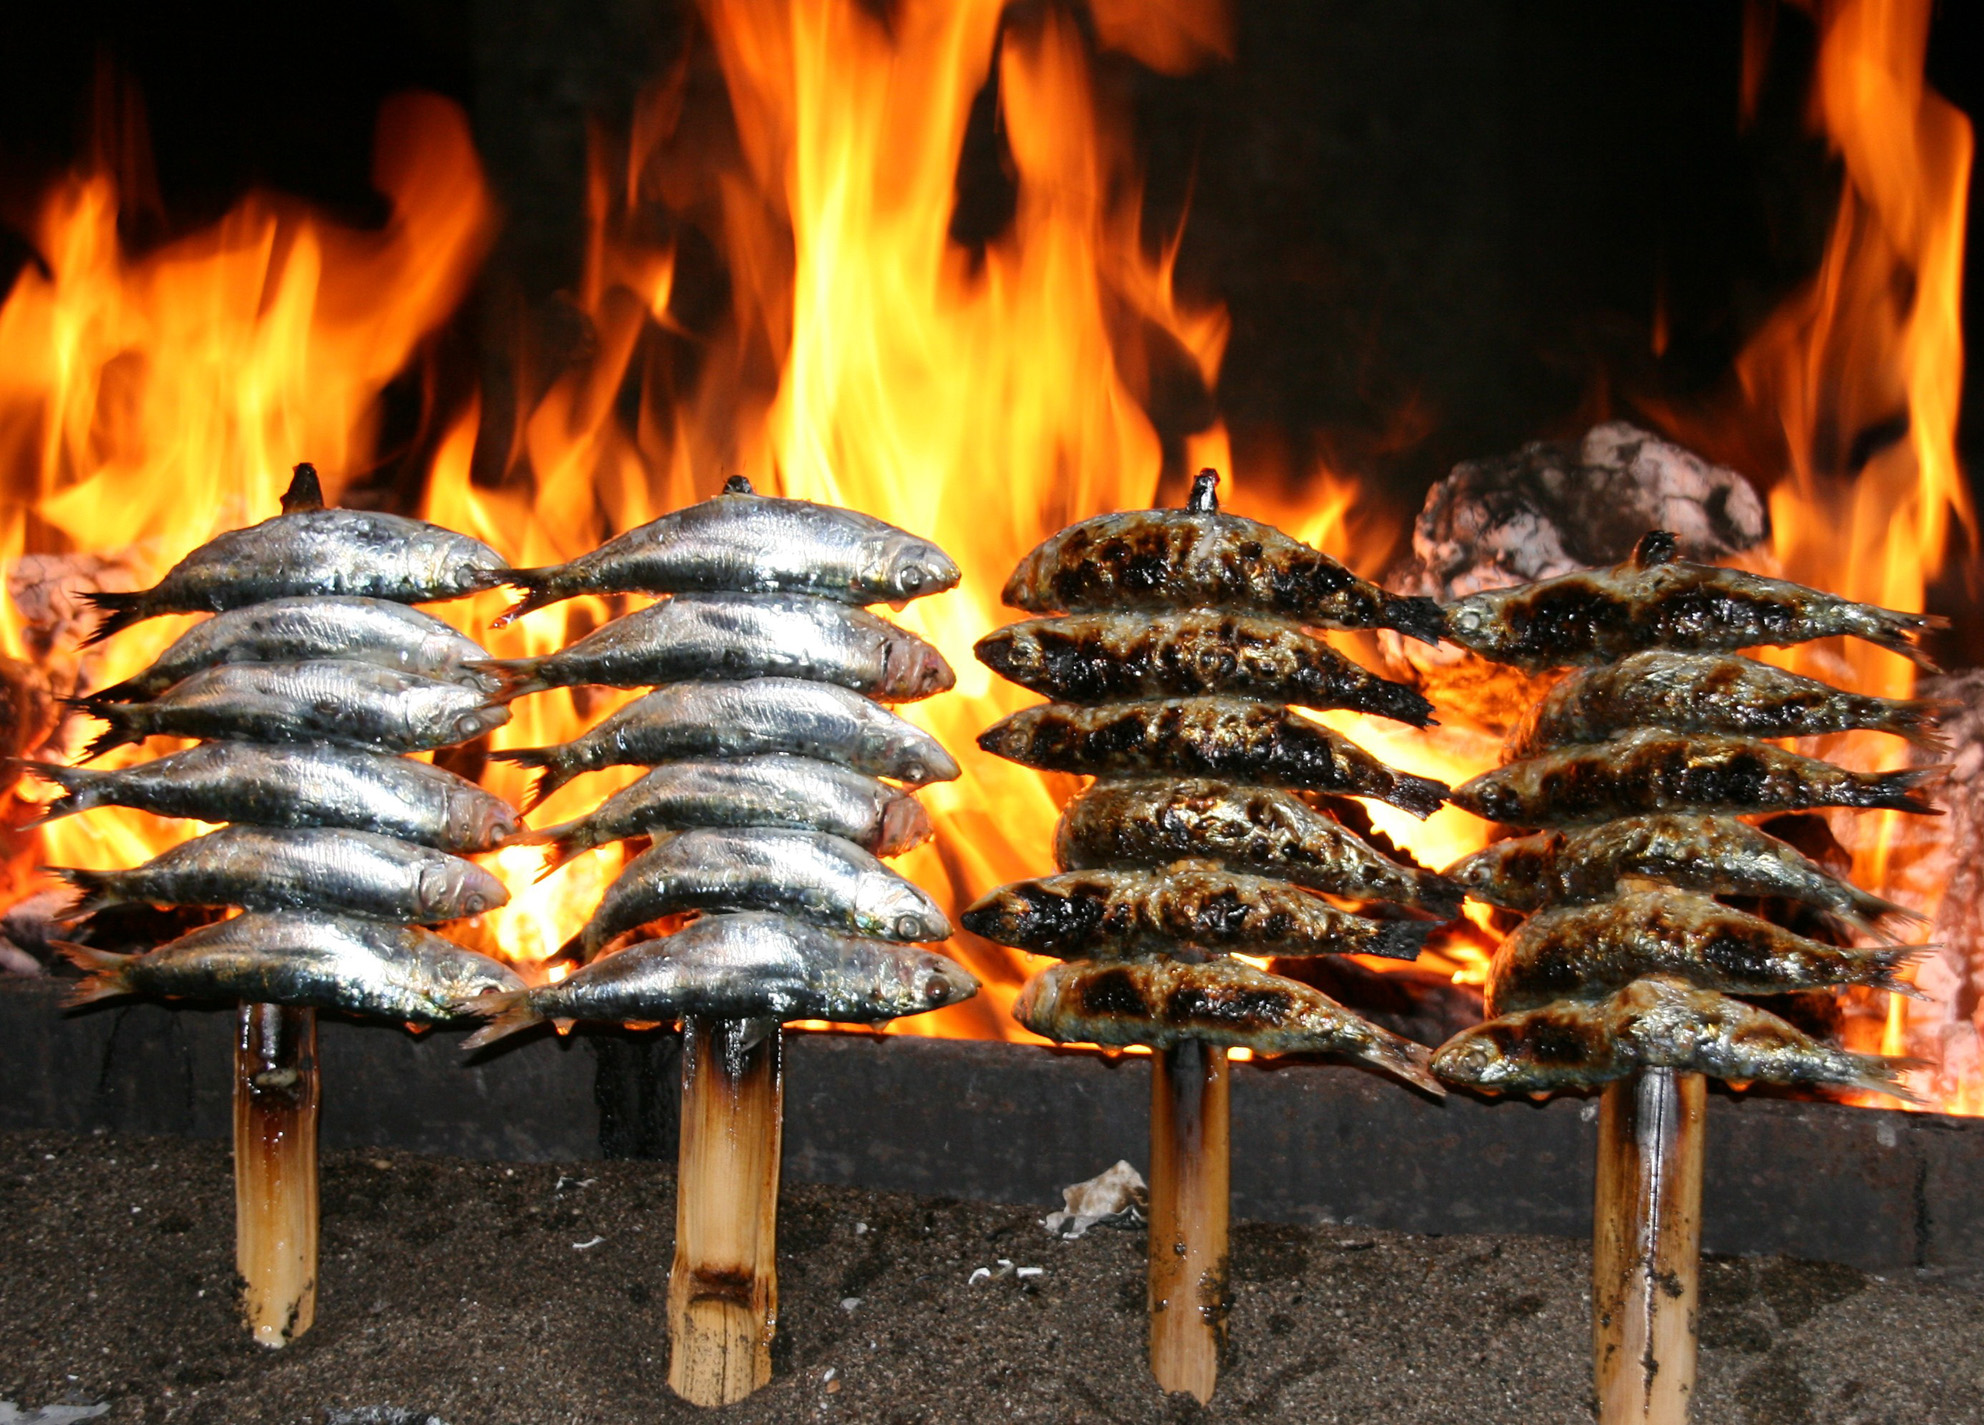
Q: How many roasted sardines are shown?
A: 12